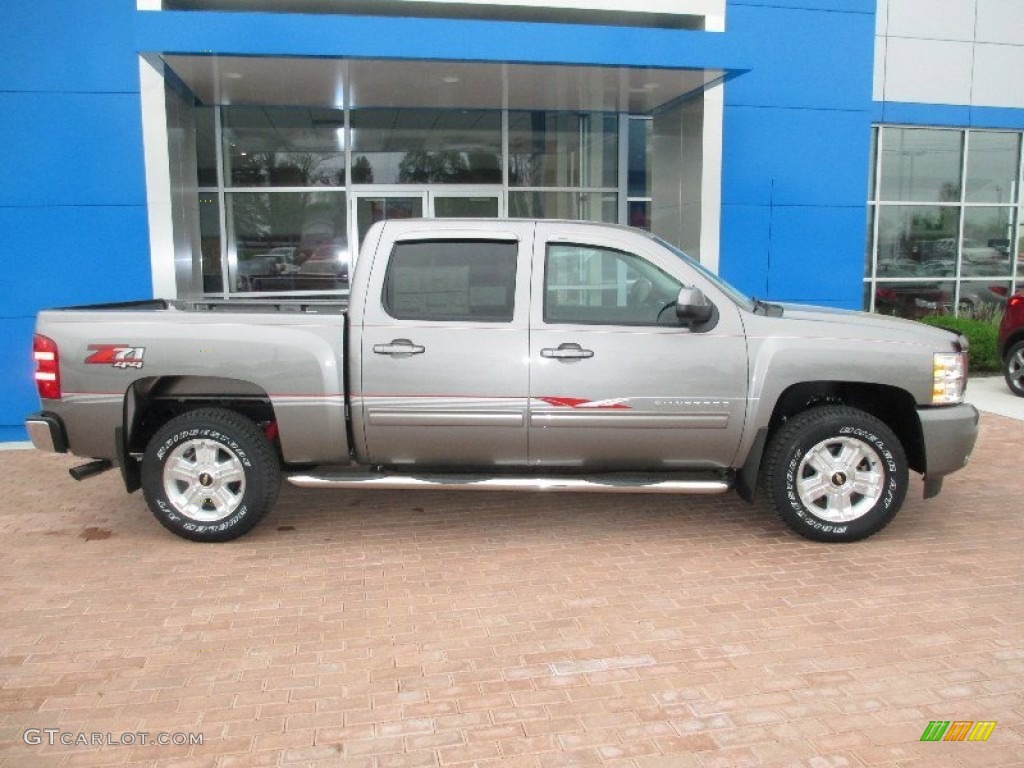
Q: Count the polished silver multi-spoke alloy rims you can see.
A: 2